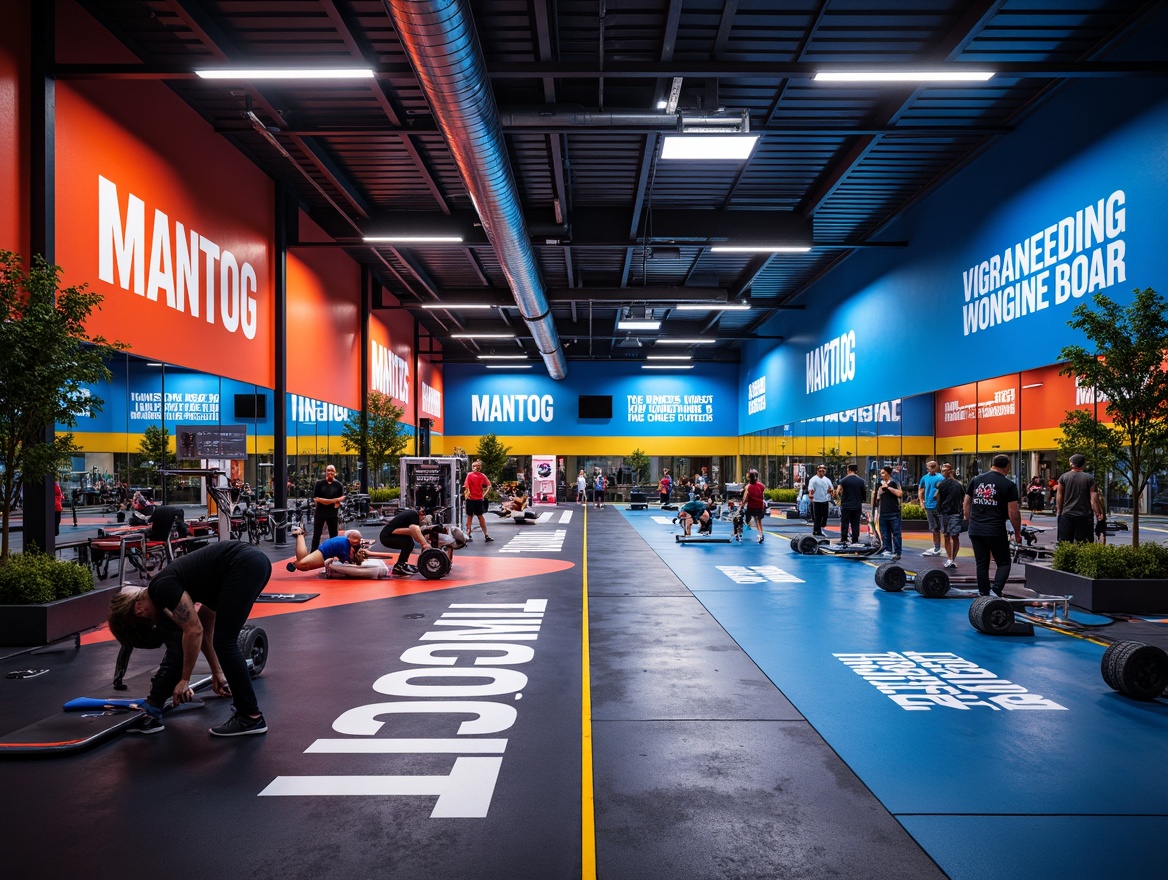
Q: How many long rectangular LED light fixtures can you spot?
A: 12